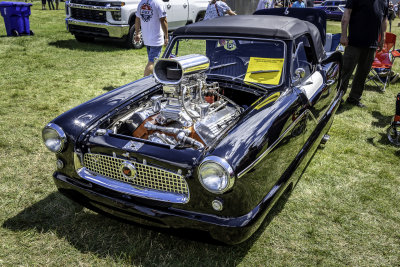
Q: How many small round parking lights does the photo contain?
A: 2